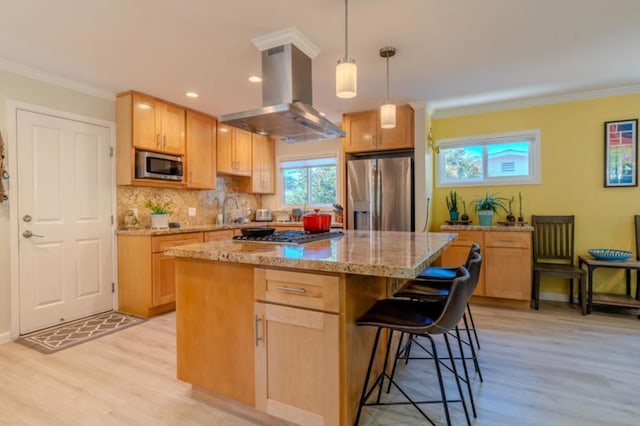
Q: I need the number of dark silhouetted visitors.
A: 0